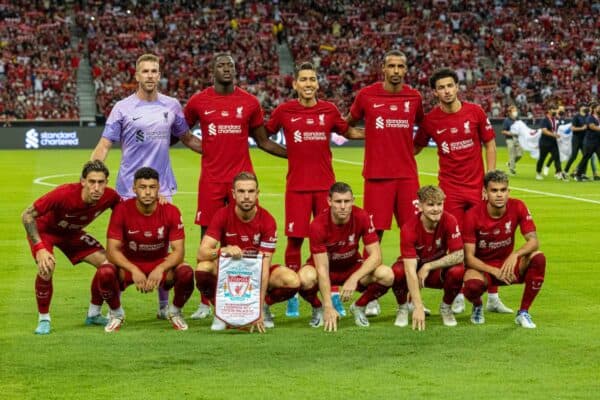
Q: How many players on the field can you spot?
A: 11